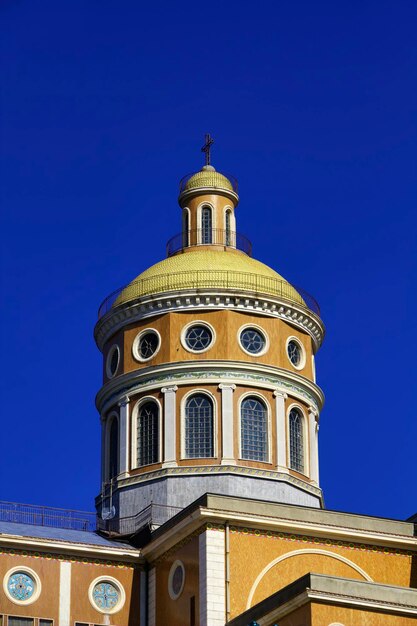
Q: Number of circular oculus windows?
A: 8